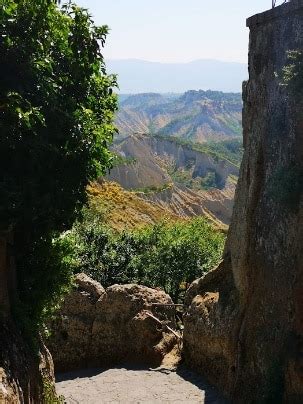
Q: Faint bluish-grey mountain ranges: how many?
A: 1